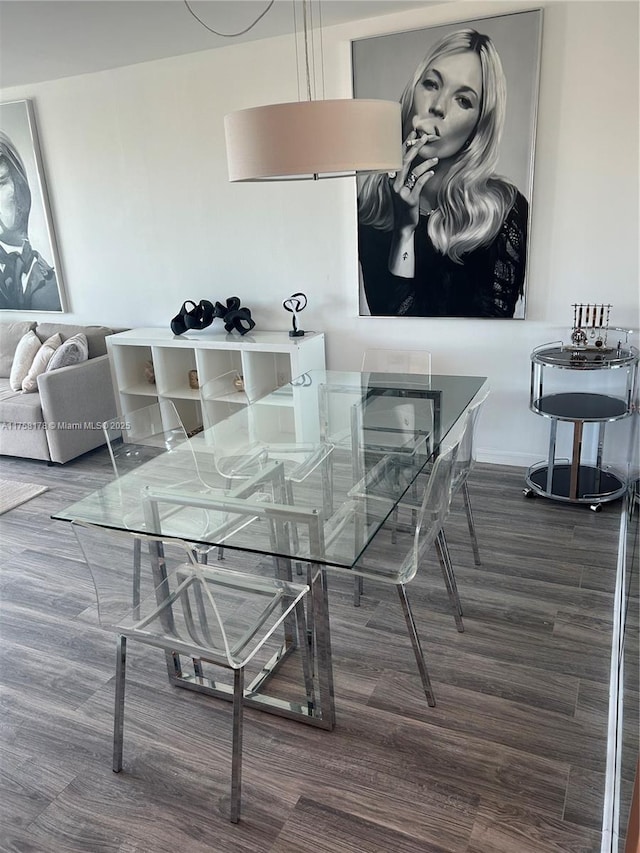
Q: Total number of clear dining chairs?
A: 6